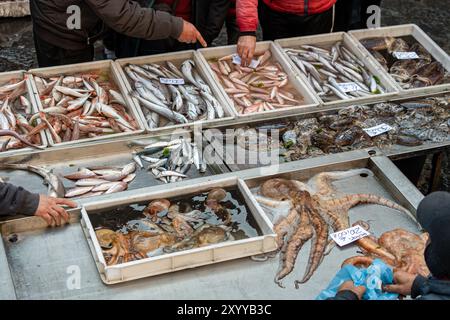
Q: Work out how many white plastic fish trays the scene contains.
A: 7